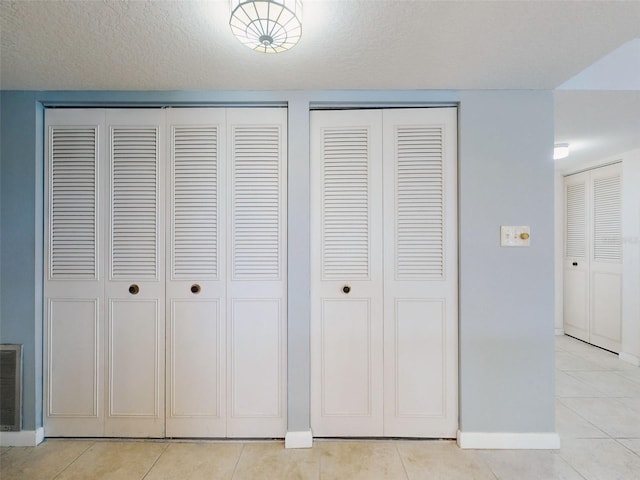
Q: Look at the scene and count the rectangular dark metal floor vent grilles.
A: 1